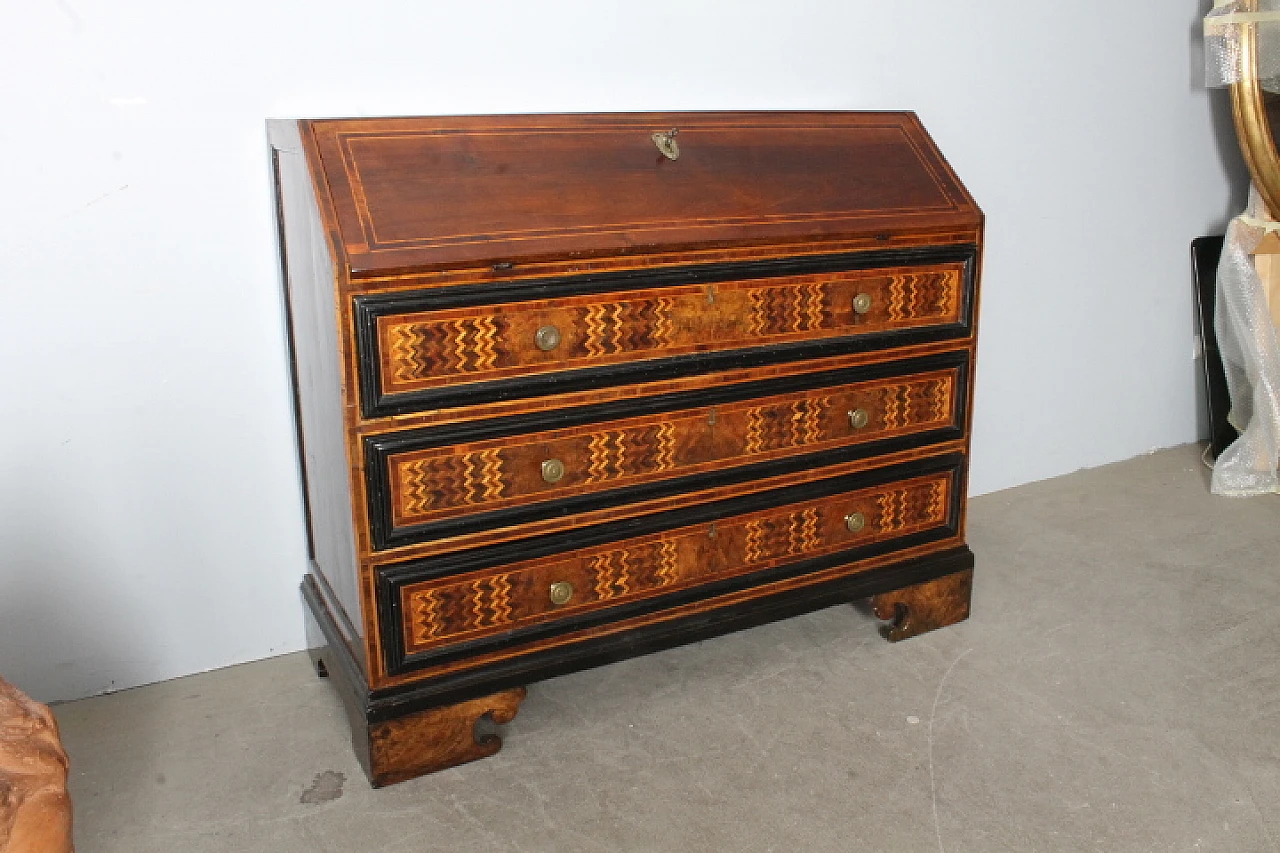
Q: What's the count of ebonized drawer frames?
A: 3